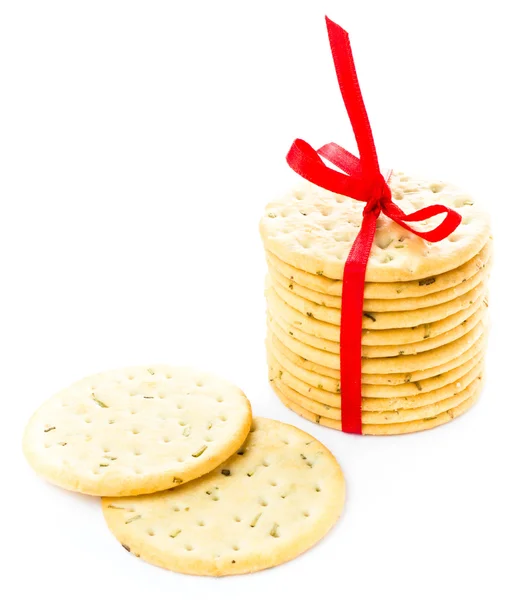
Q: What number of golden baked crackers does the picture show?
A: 14